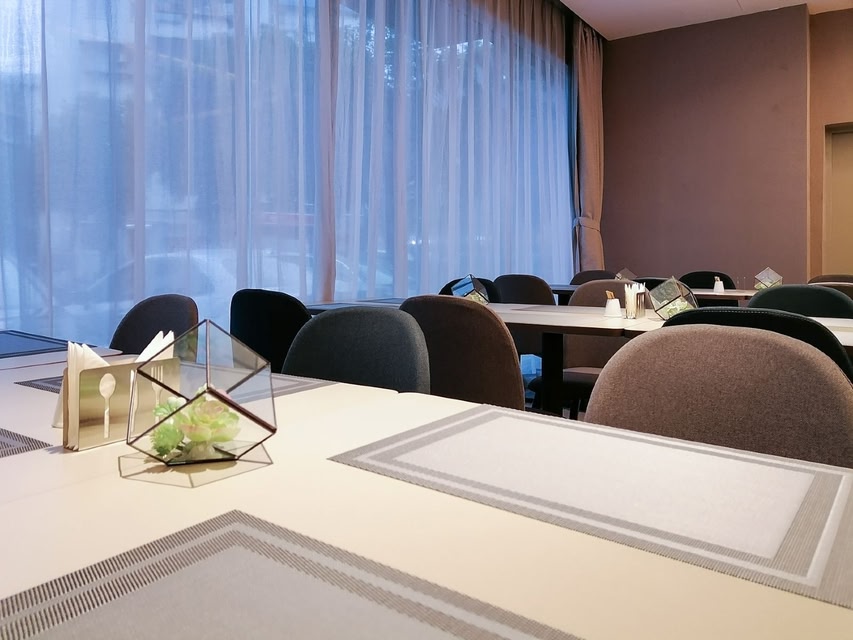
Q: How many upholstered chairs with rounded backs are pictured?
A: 14